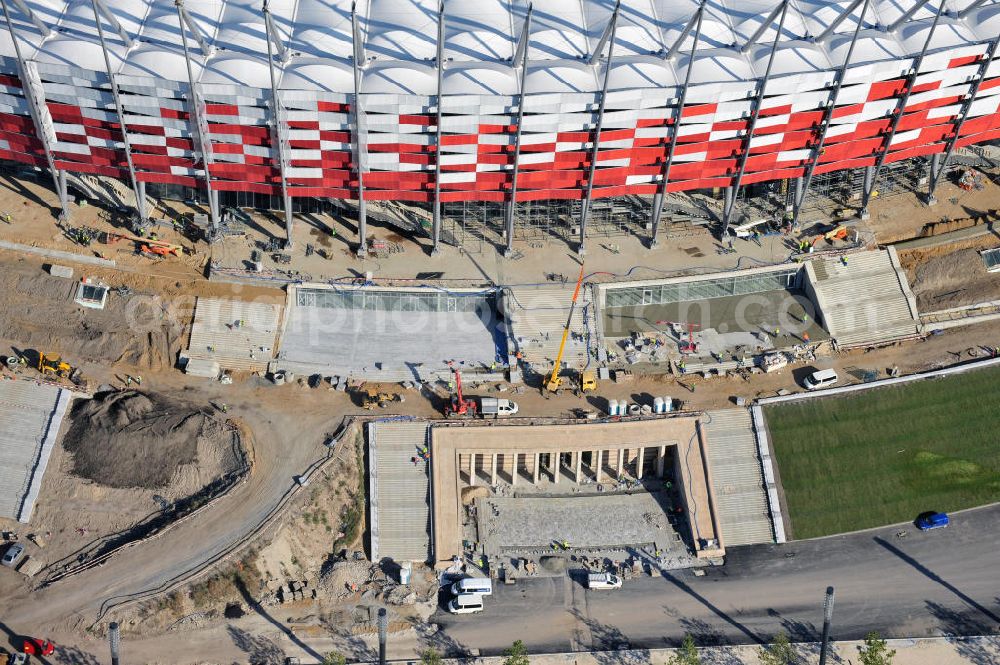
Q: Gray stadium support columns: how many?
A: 13